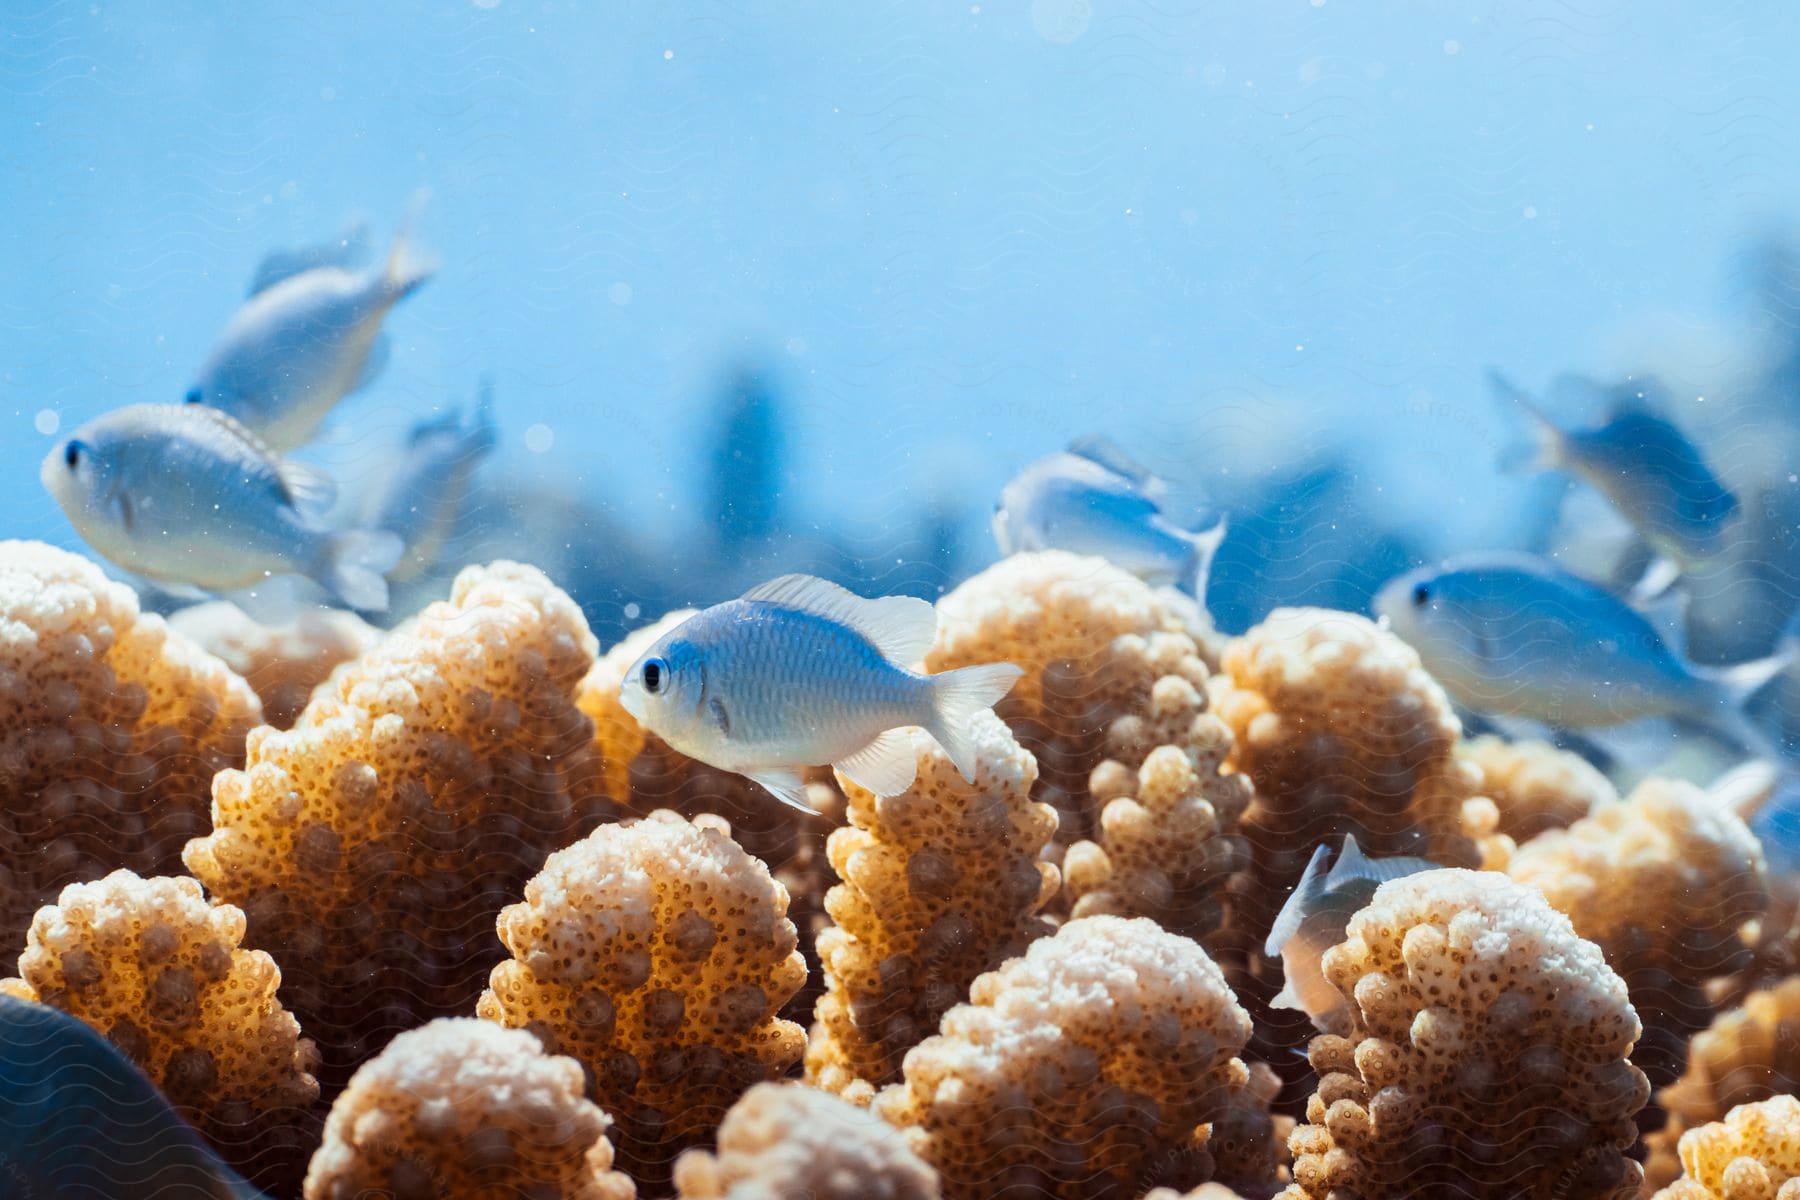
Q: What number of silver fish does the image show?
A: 8